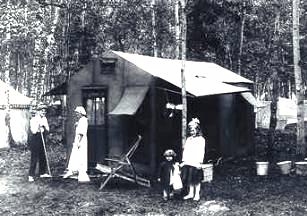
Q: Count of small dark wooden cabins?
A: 1